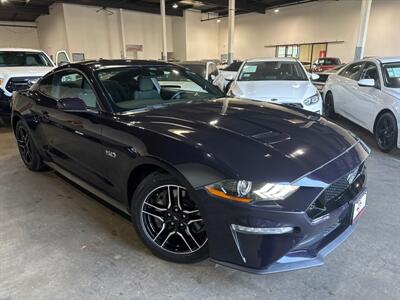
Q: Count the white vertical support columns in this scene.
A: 3